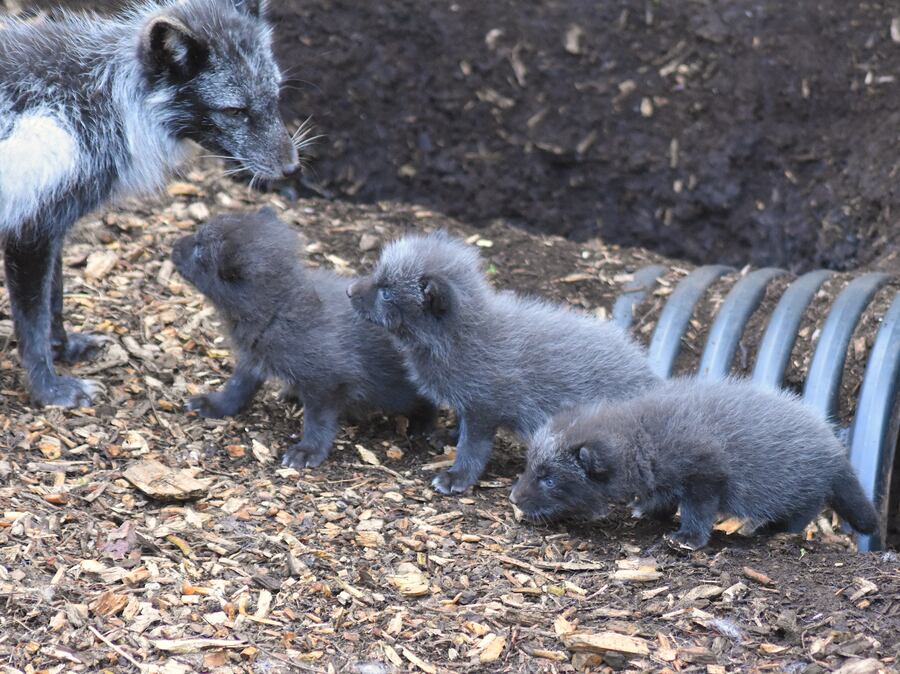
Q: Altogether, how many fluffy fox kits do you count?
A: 3